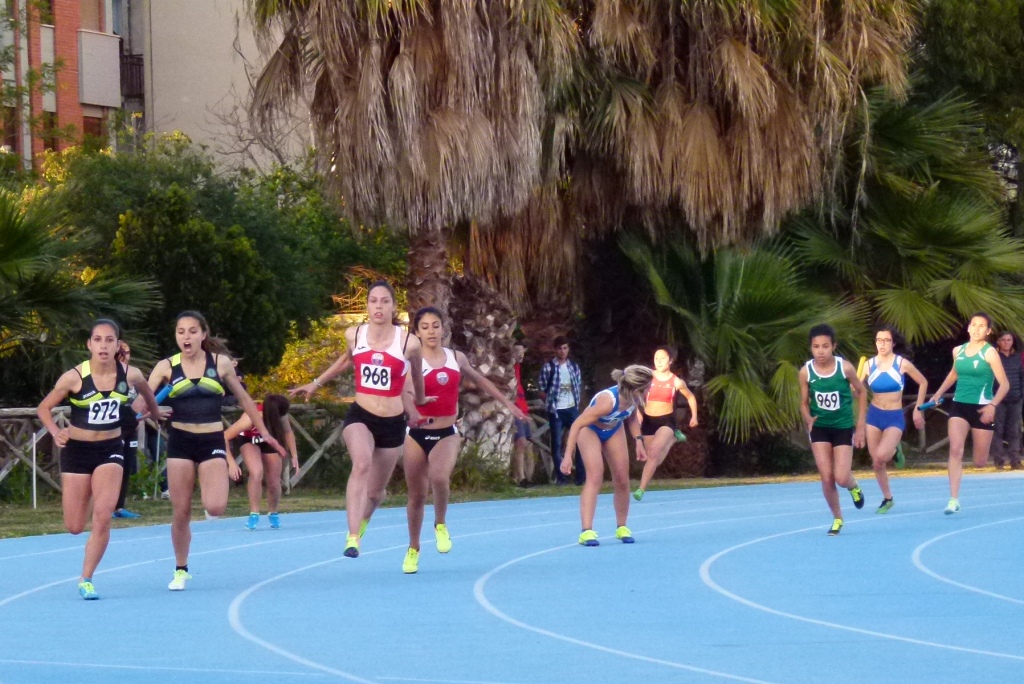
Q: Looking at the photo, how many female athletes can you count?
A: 10